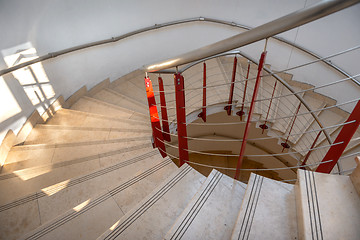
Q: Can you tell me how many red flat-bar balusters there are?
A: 11